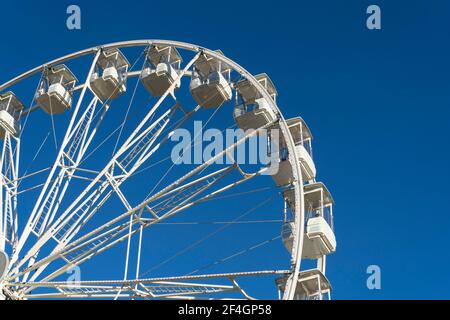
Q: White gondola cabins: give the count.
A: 9